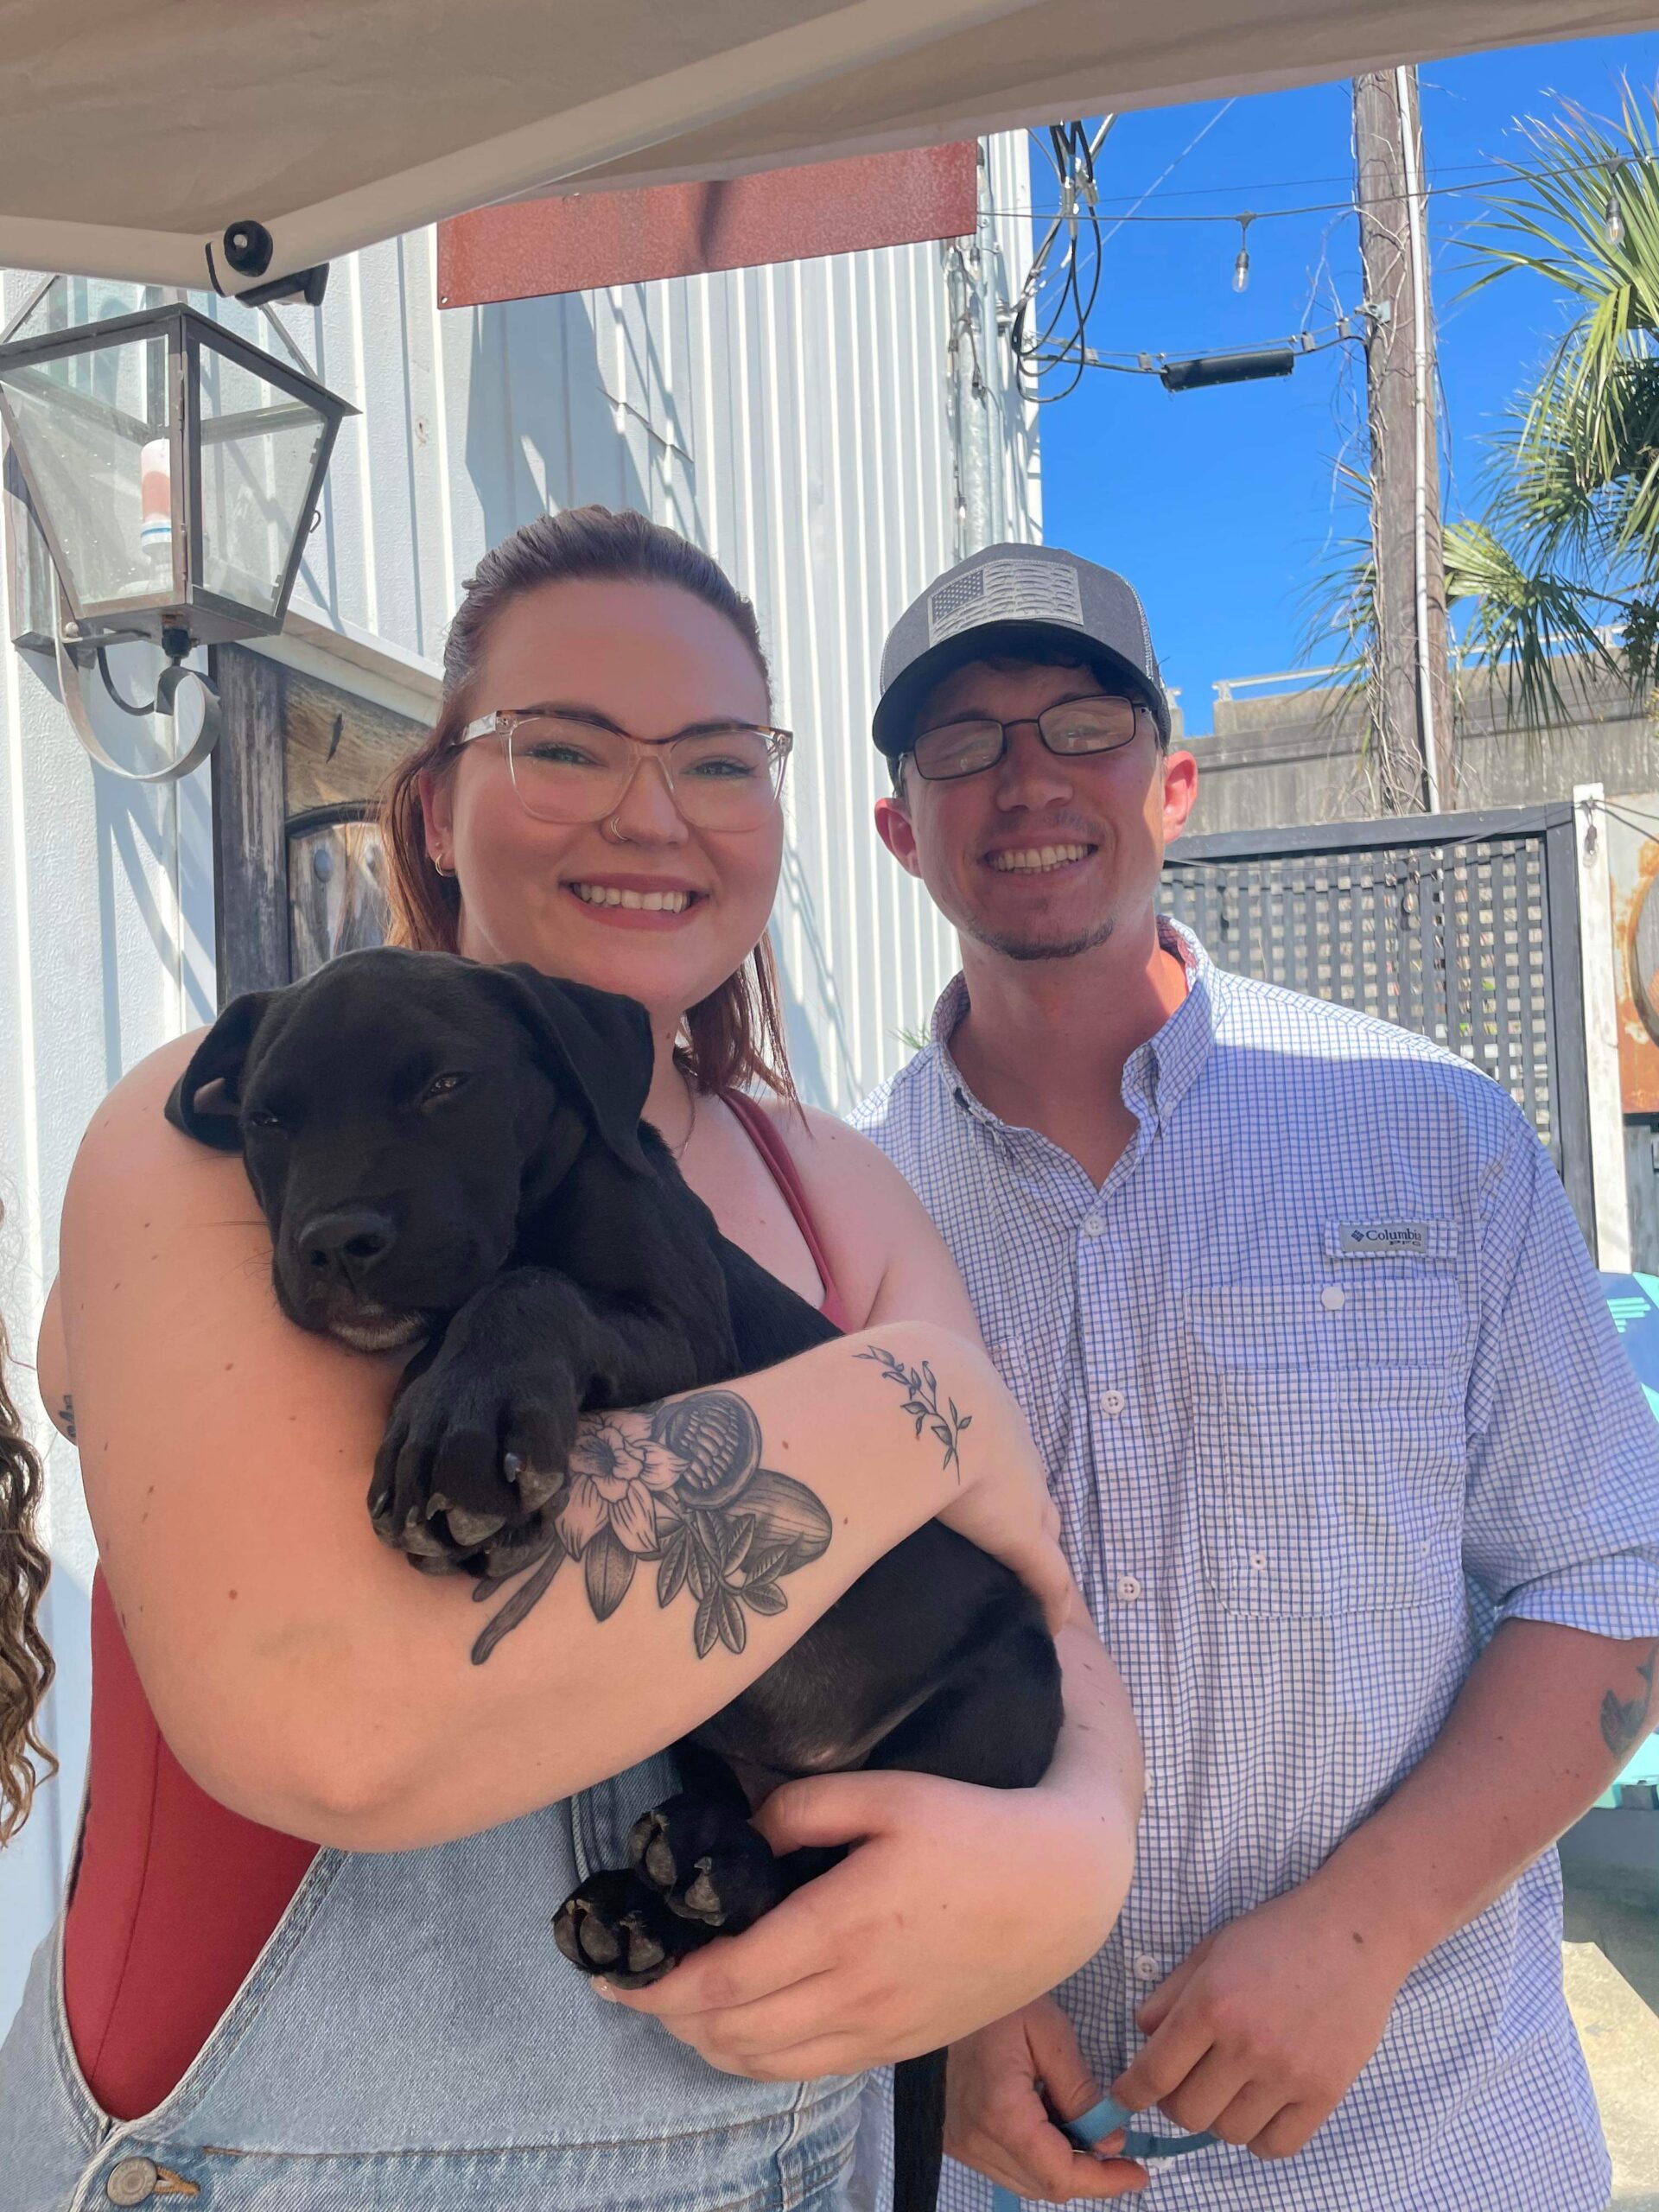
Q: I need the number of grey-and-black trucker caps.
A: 1